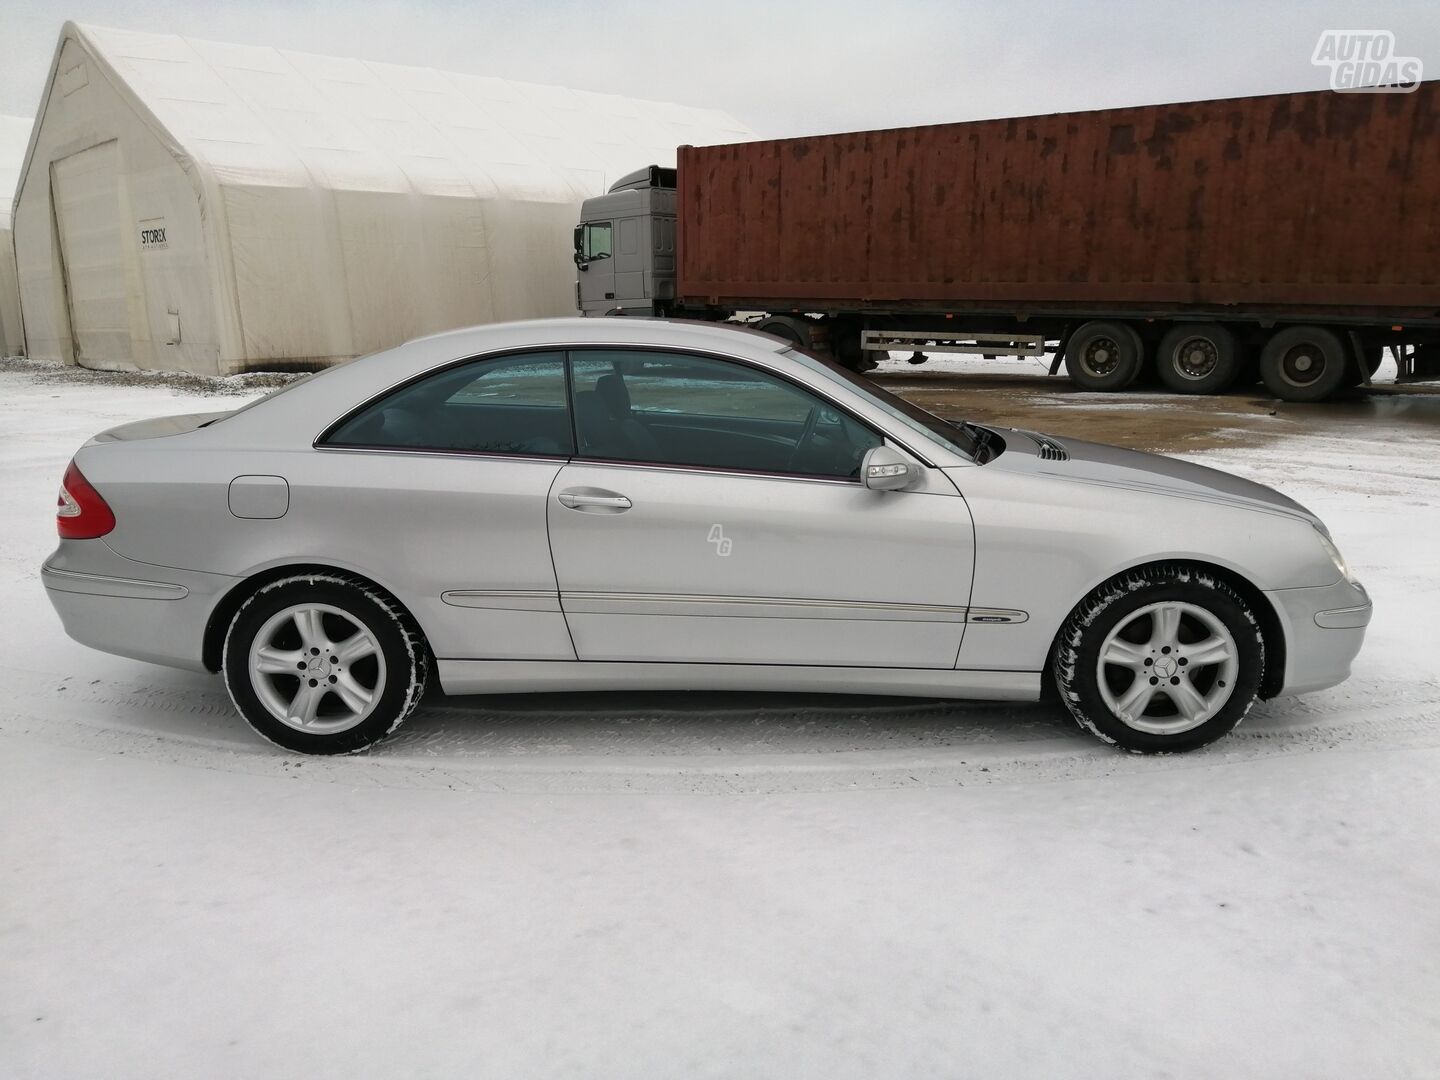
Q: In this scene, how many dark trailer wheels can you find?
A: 3